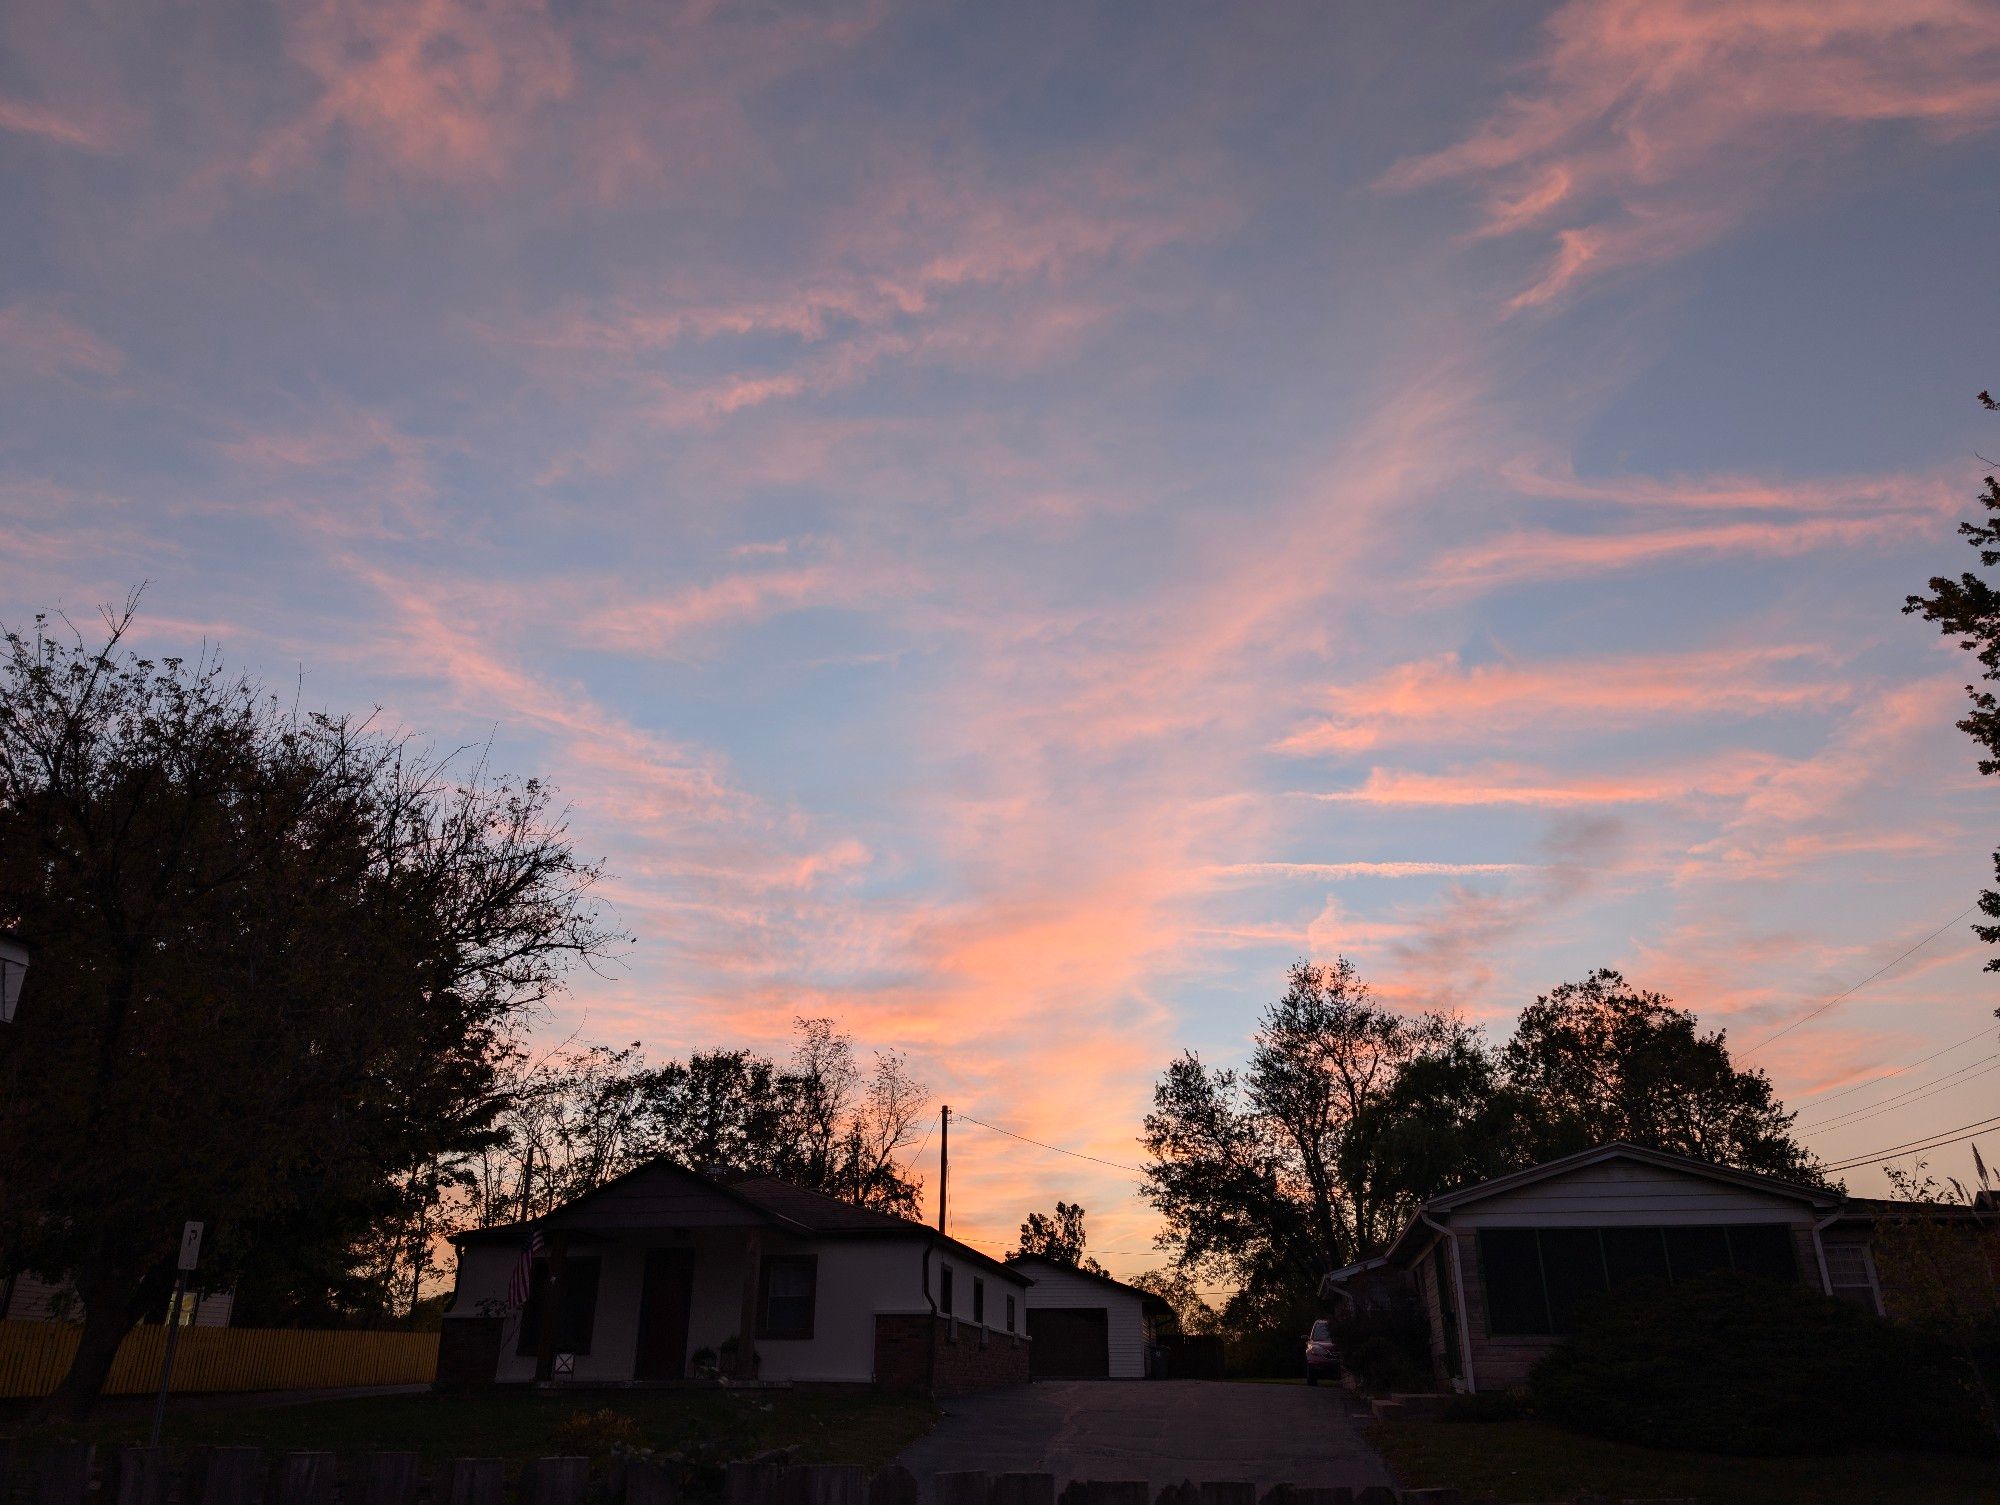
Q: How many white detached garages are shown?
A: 1